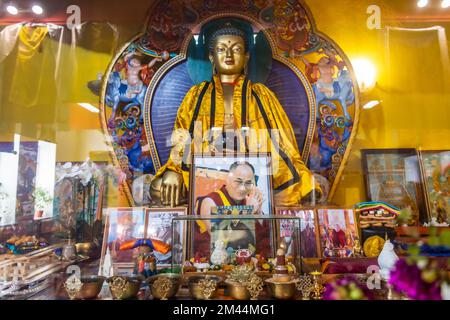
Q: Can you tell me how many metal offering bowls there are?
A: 6